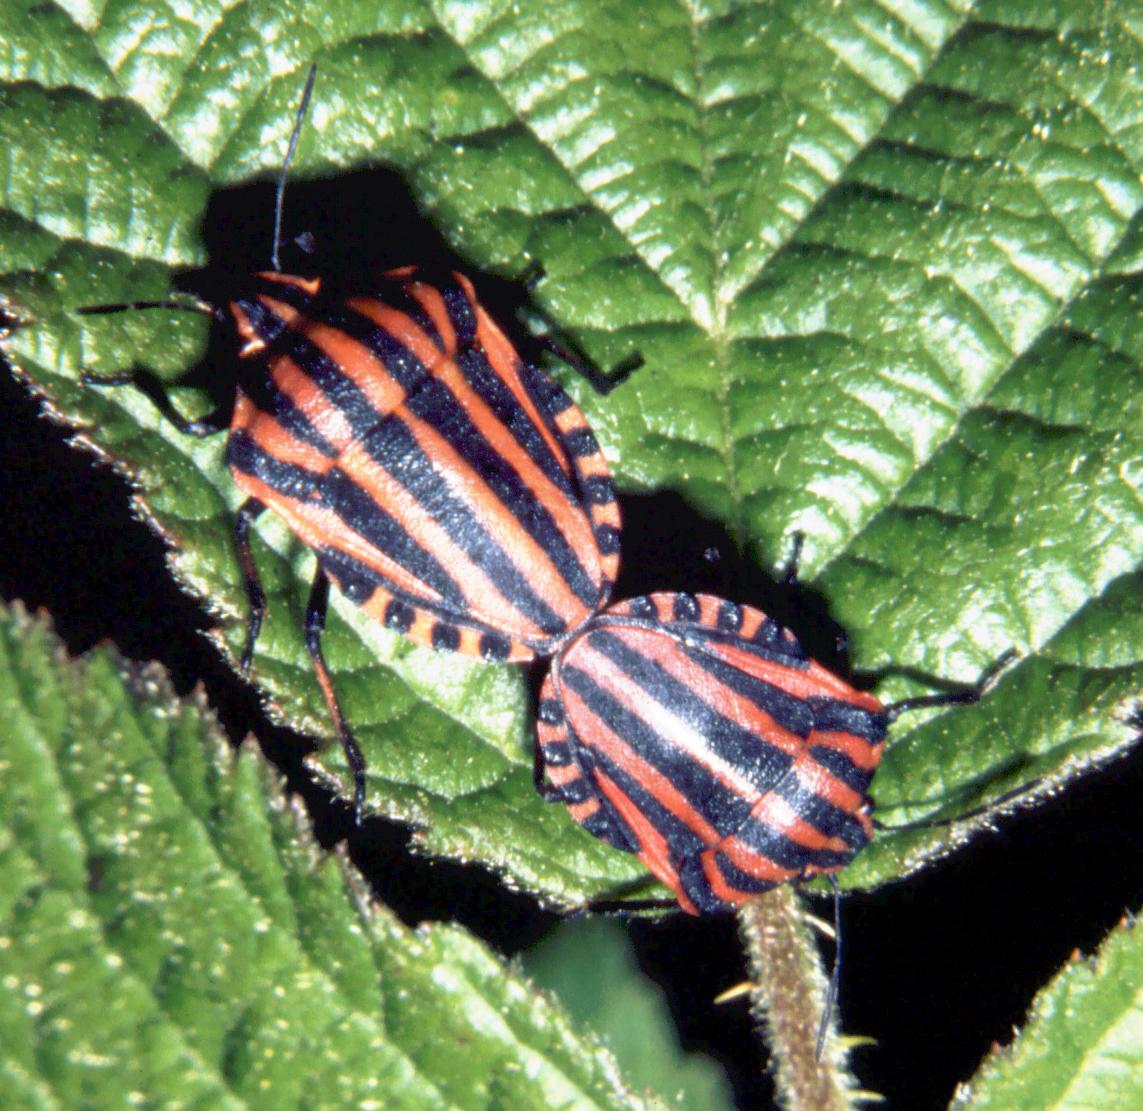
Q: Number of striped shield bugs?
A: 2